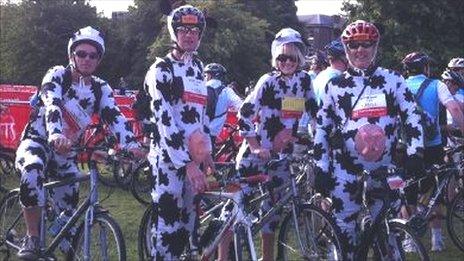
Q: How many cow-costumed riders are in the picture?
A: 4